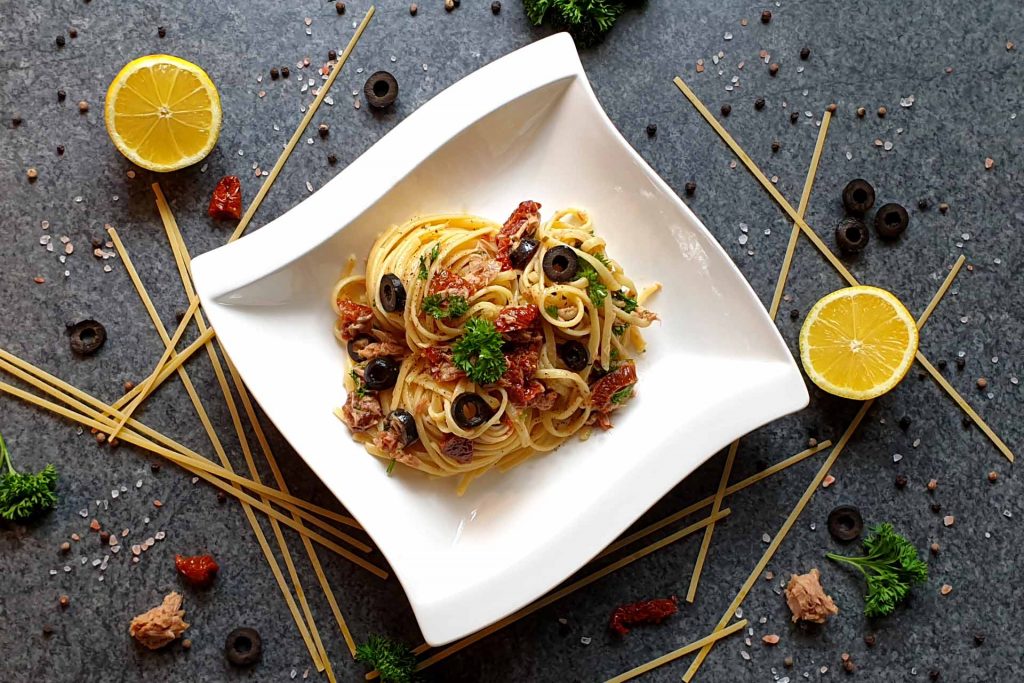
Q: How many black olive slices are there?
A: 15